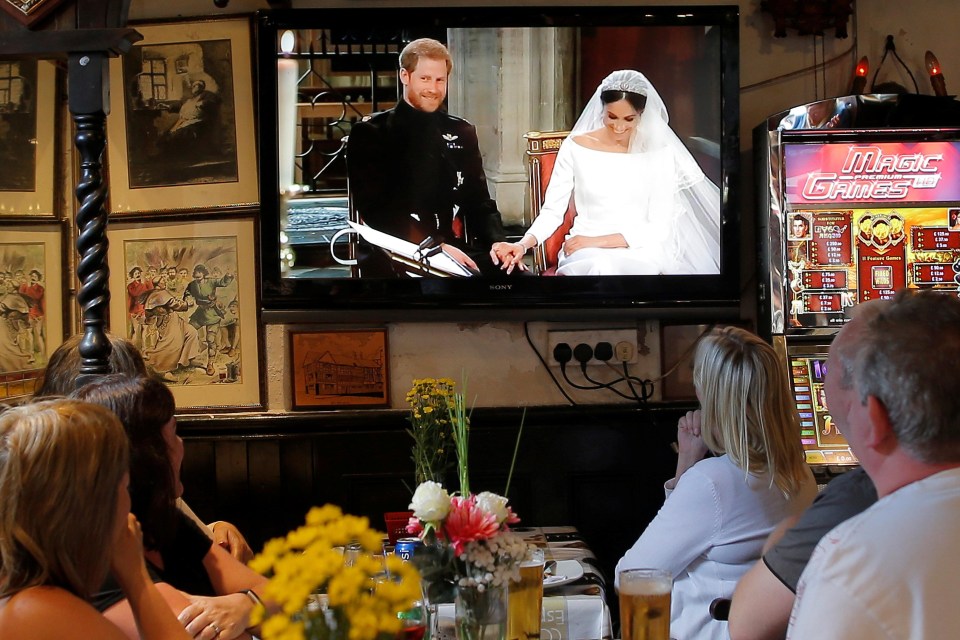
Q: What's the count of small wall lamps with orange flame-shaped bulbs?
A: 2